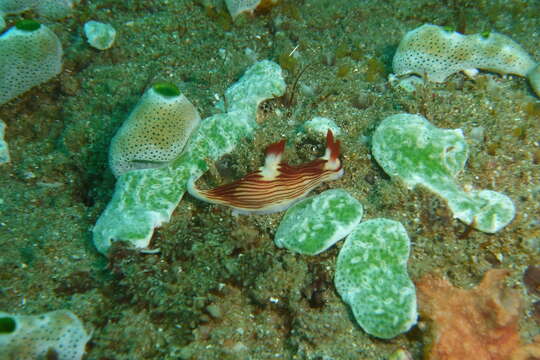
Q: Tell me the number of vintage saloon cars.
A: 0